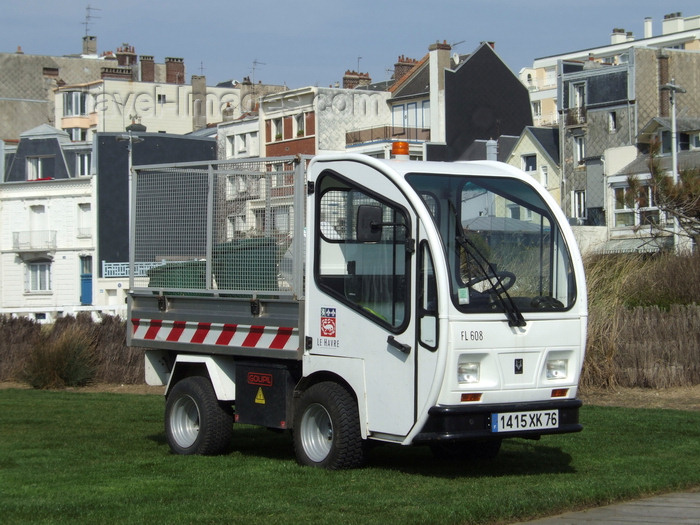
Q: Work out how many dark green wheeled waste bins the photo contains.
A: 2